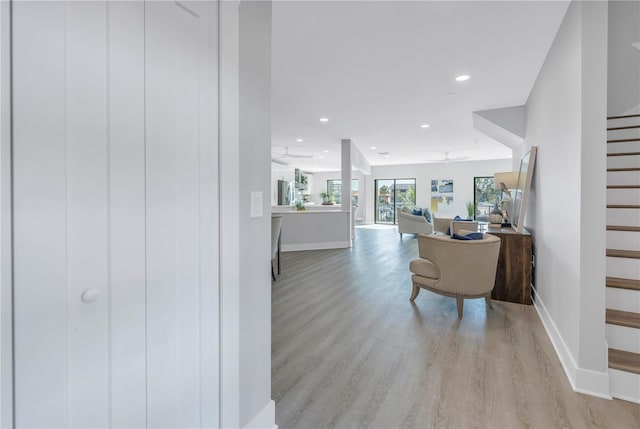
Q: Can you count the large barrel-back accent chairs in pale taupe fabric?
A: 1